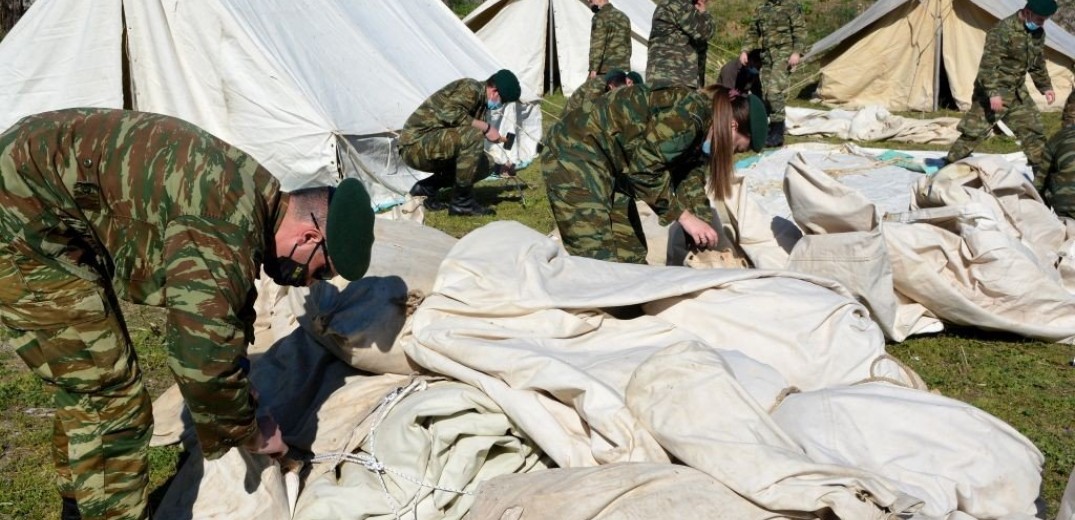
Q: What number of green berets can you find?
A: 6